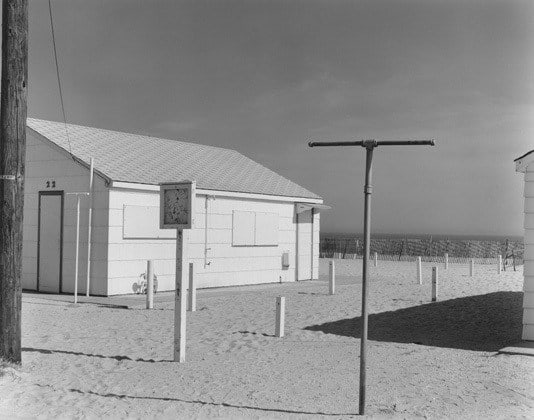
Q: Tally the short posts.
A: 10